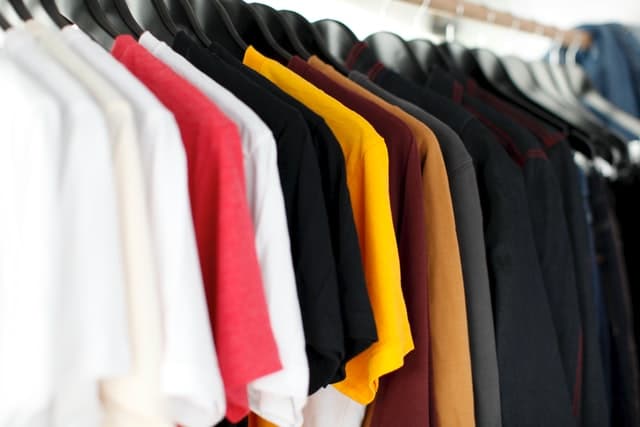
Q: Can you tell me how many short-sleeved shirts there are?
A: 9